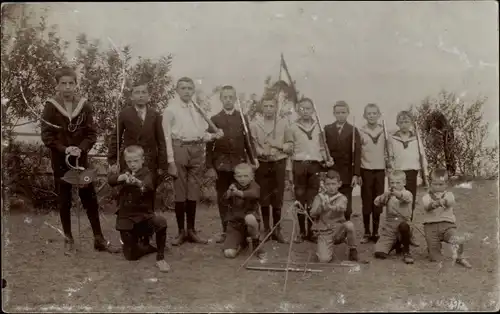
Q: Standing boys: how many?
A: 9